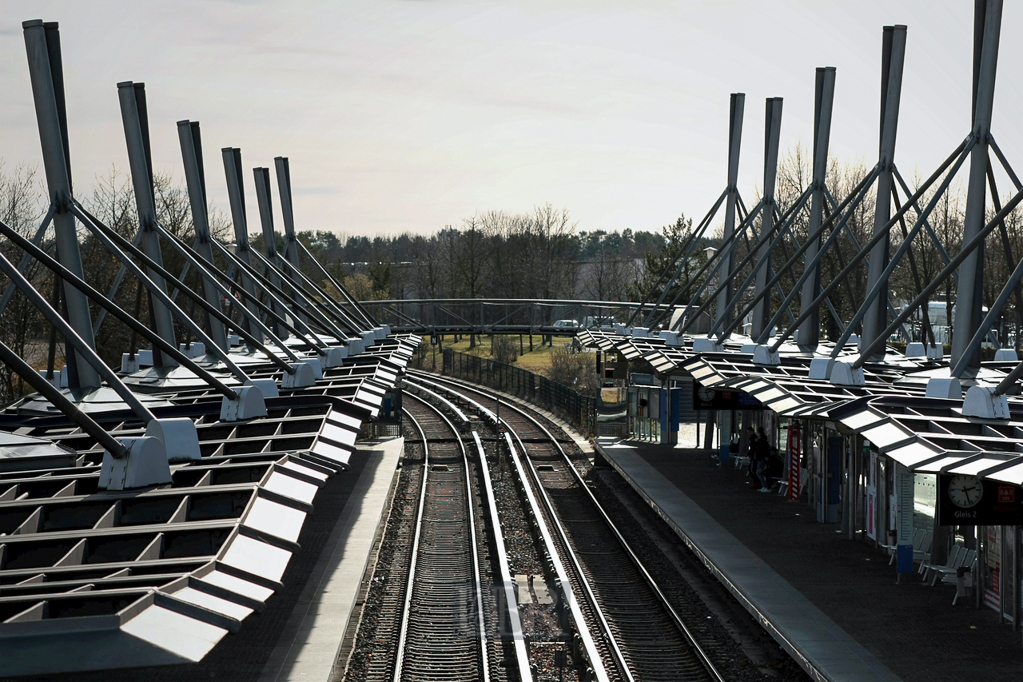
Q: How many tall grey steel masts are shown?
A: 11